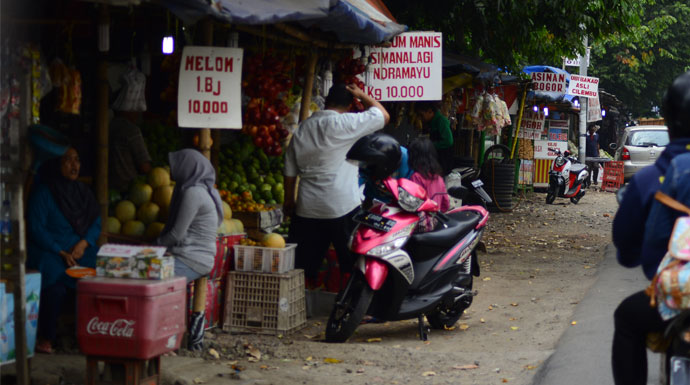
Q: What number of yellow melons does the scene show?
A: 12